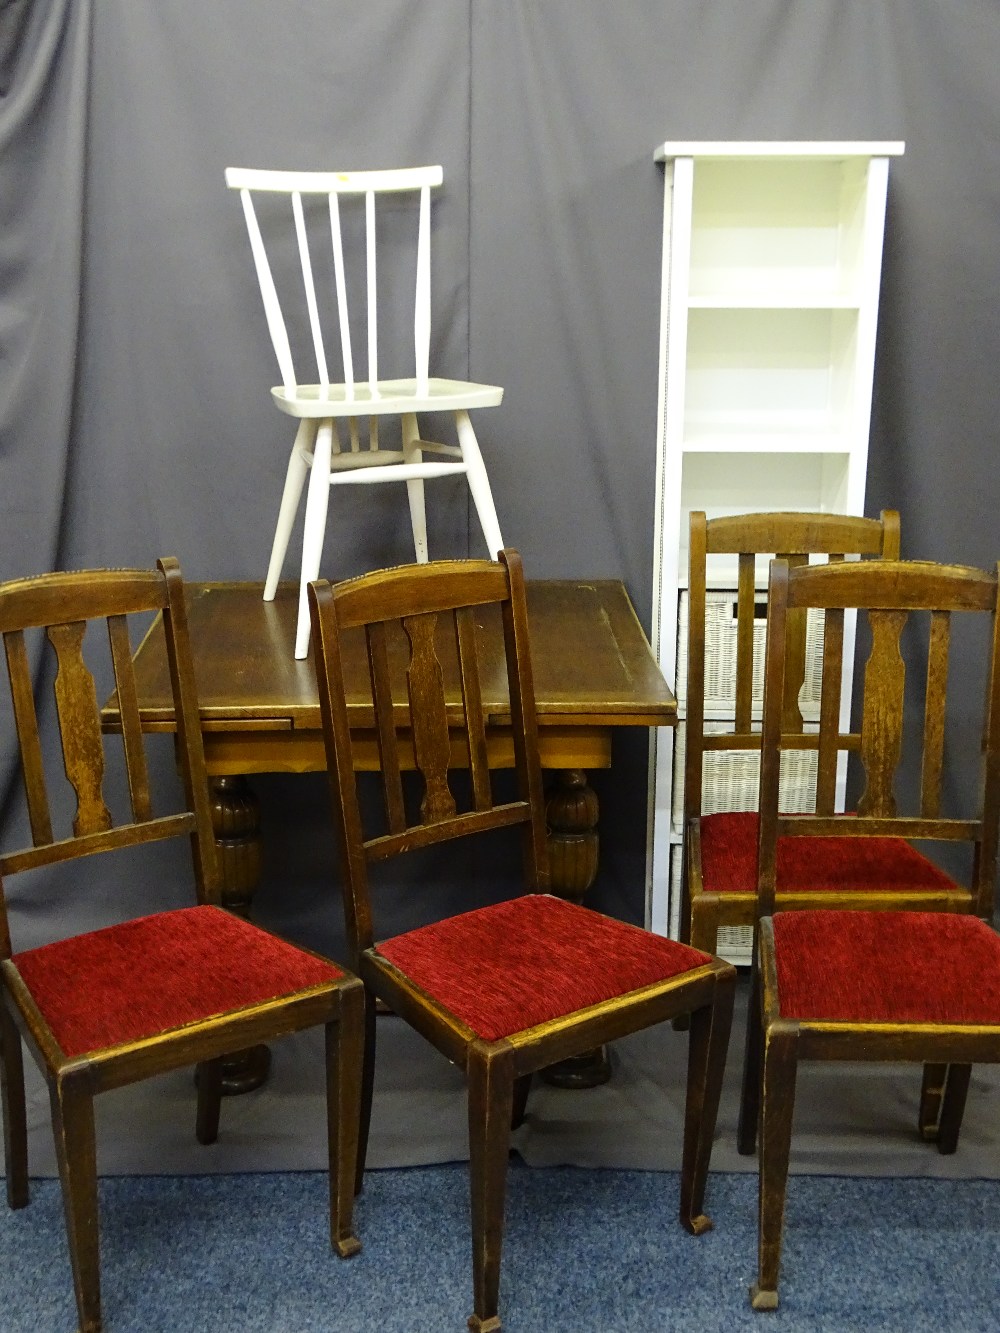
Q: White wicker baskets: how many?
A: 3